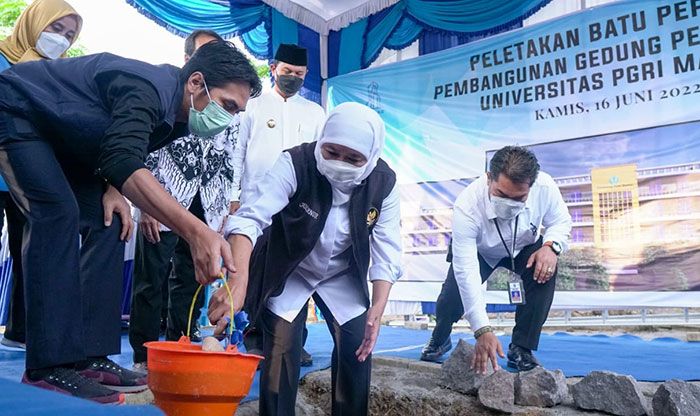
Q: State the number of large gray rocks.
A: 5